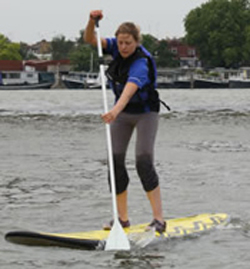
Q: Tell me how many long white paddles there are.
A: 1